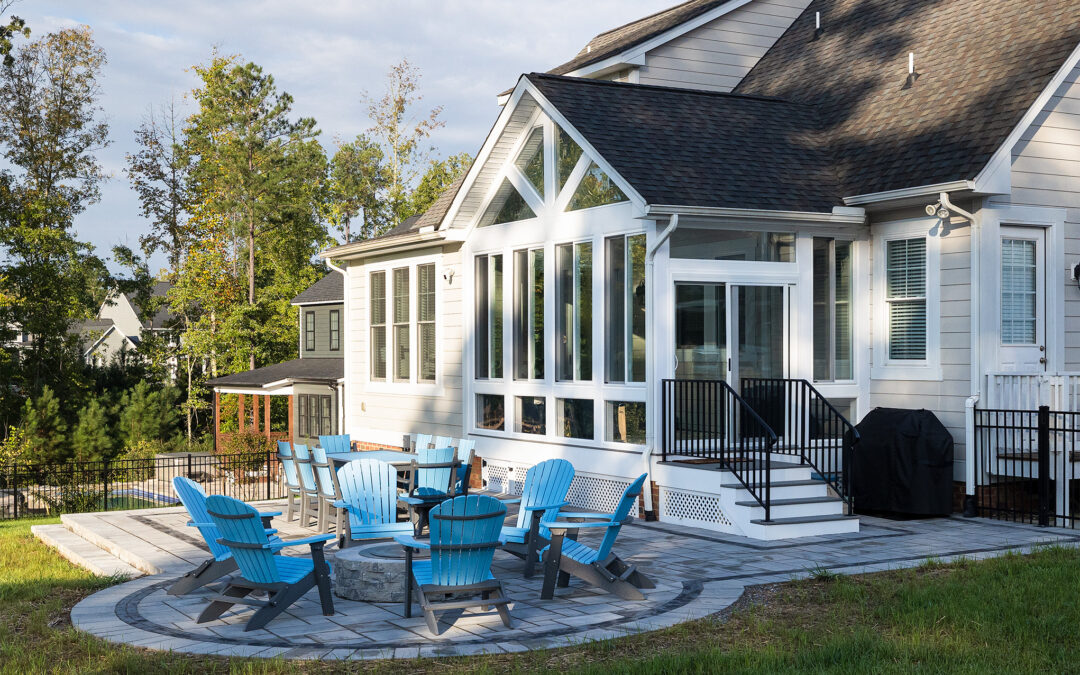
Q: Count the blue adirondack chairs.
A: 6